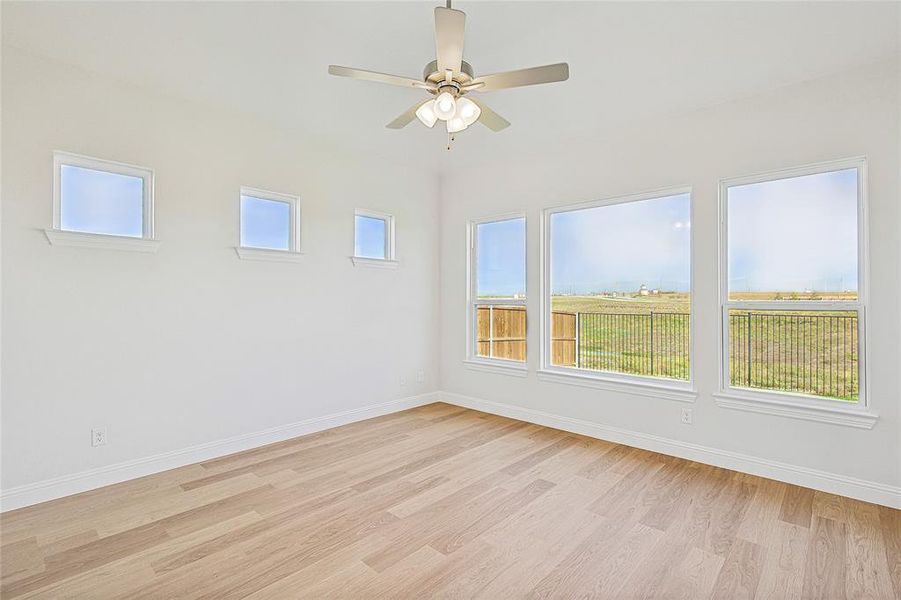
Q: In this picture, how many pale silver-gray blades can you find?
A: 5